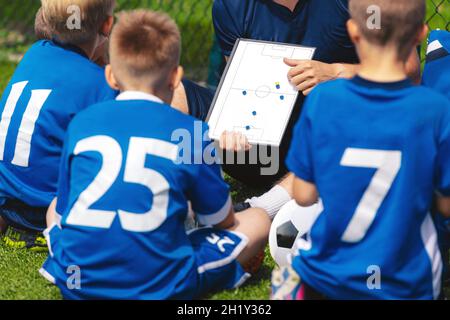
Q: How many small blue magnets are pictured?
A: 5